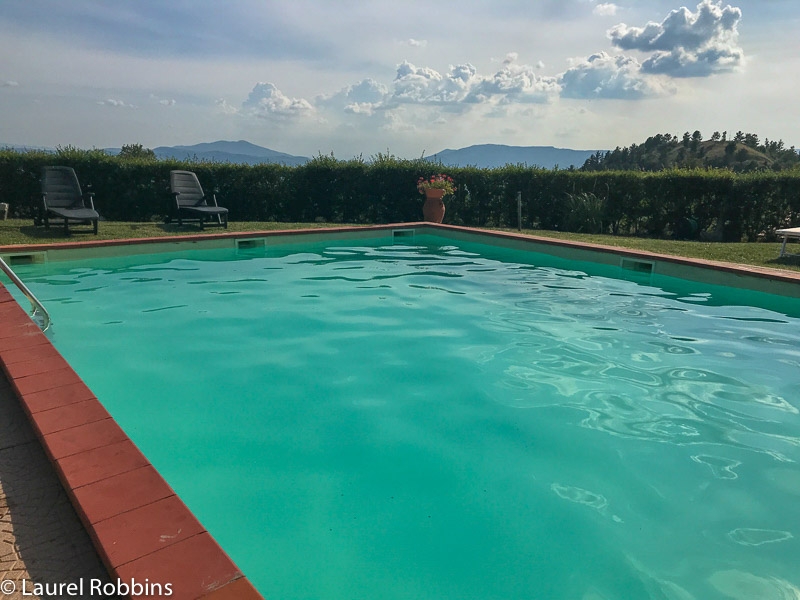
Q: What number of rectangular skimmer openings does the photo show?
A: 4